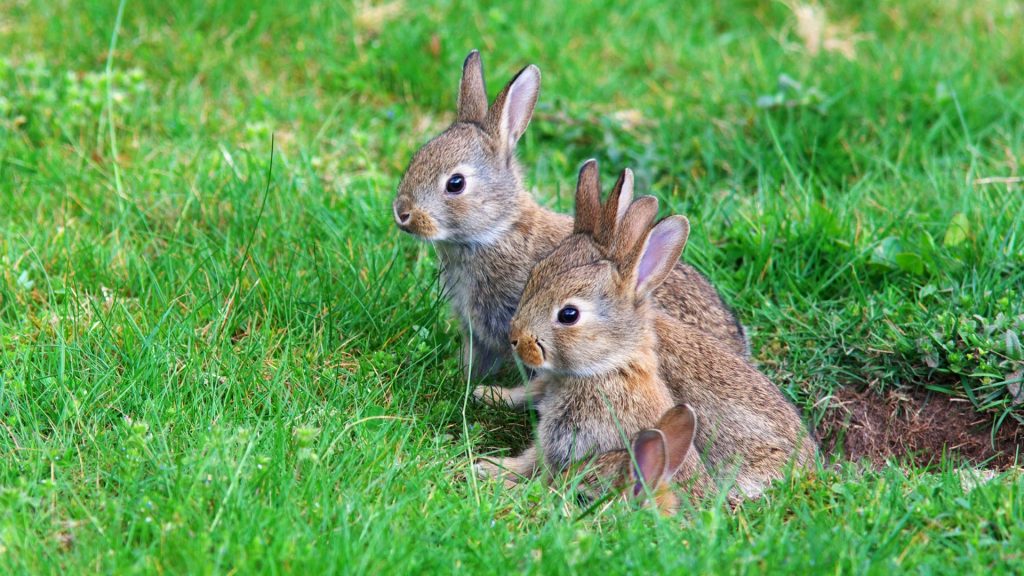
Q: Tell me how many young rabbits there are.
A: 4